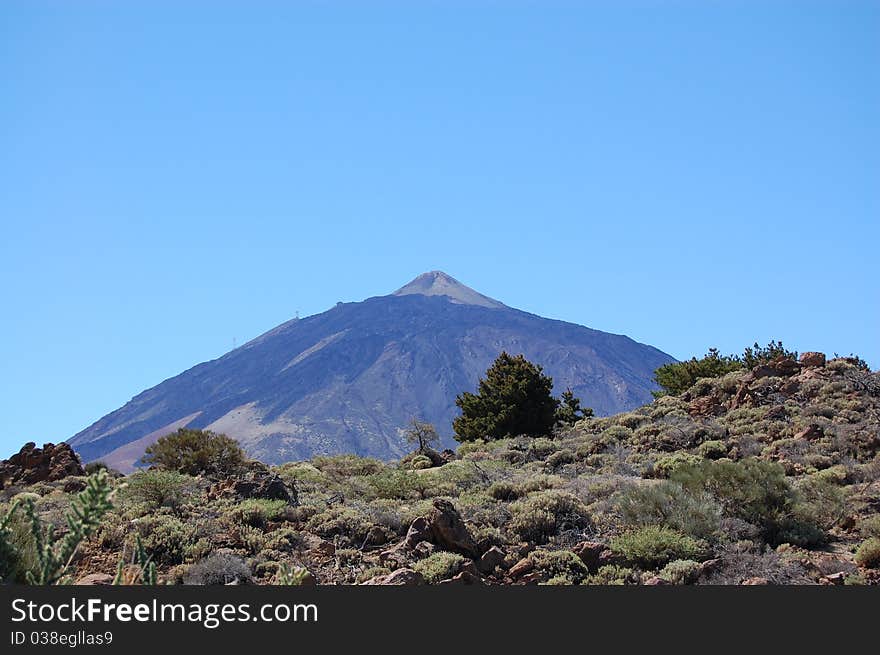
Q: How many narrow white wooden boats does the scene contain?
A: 0